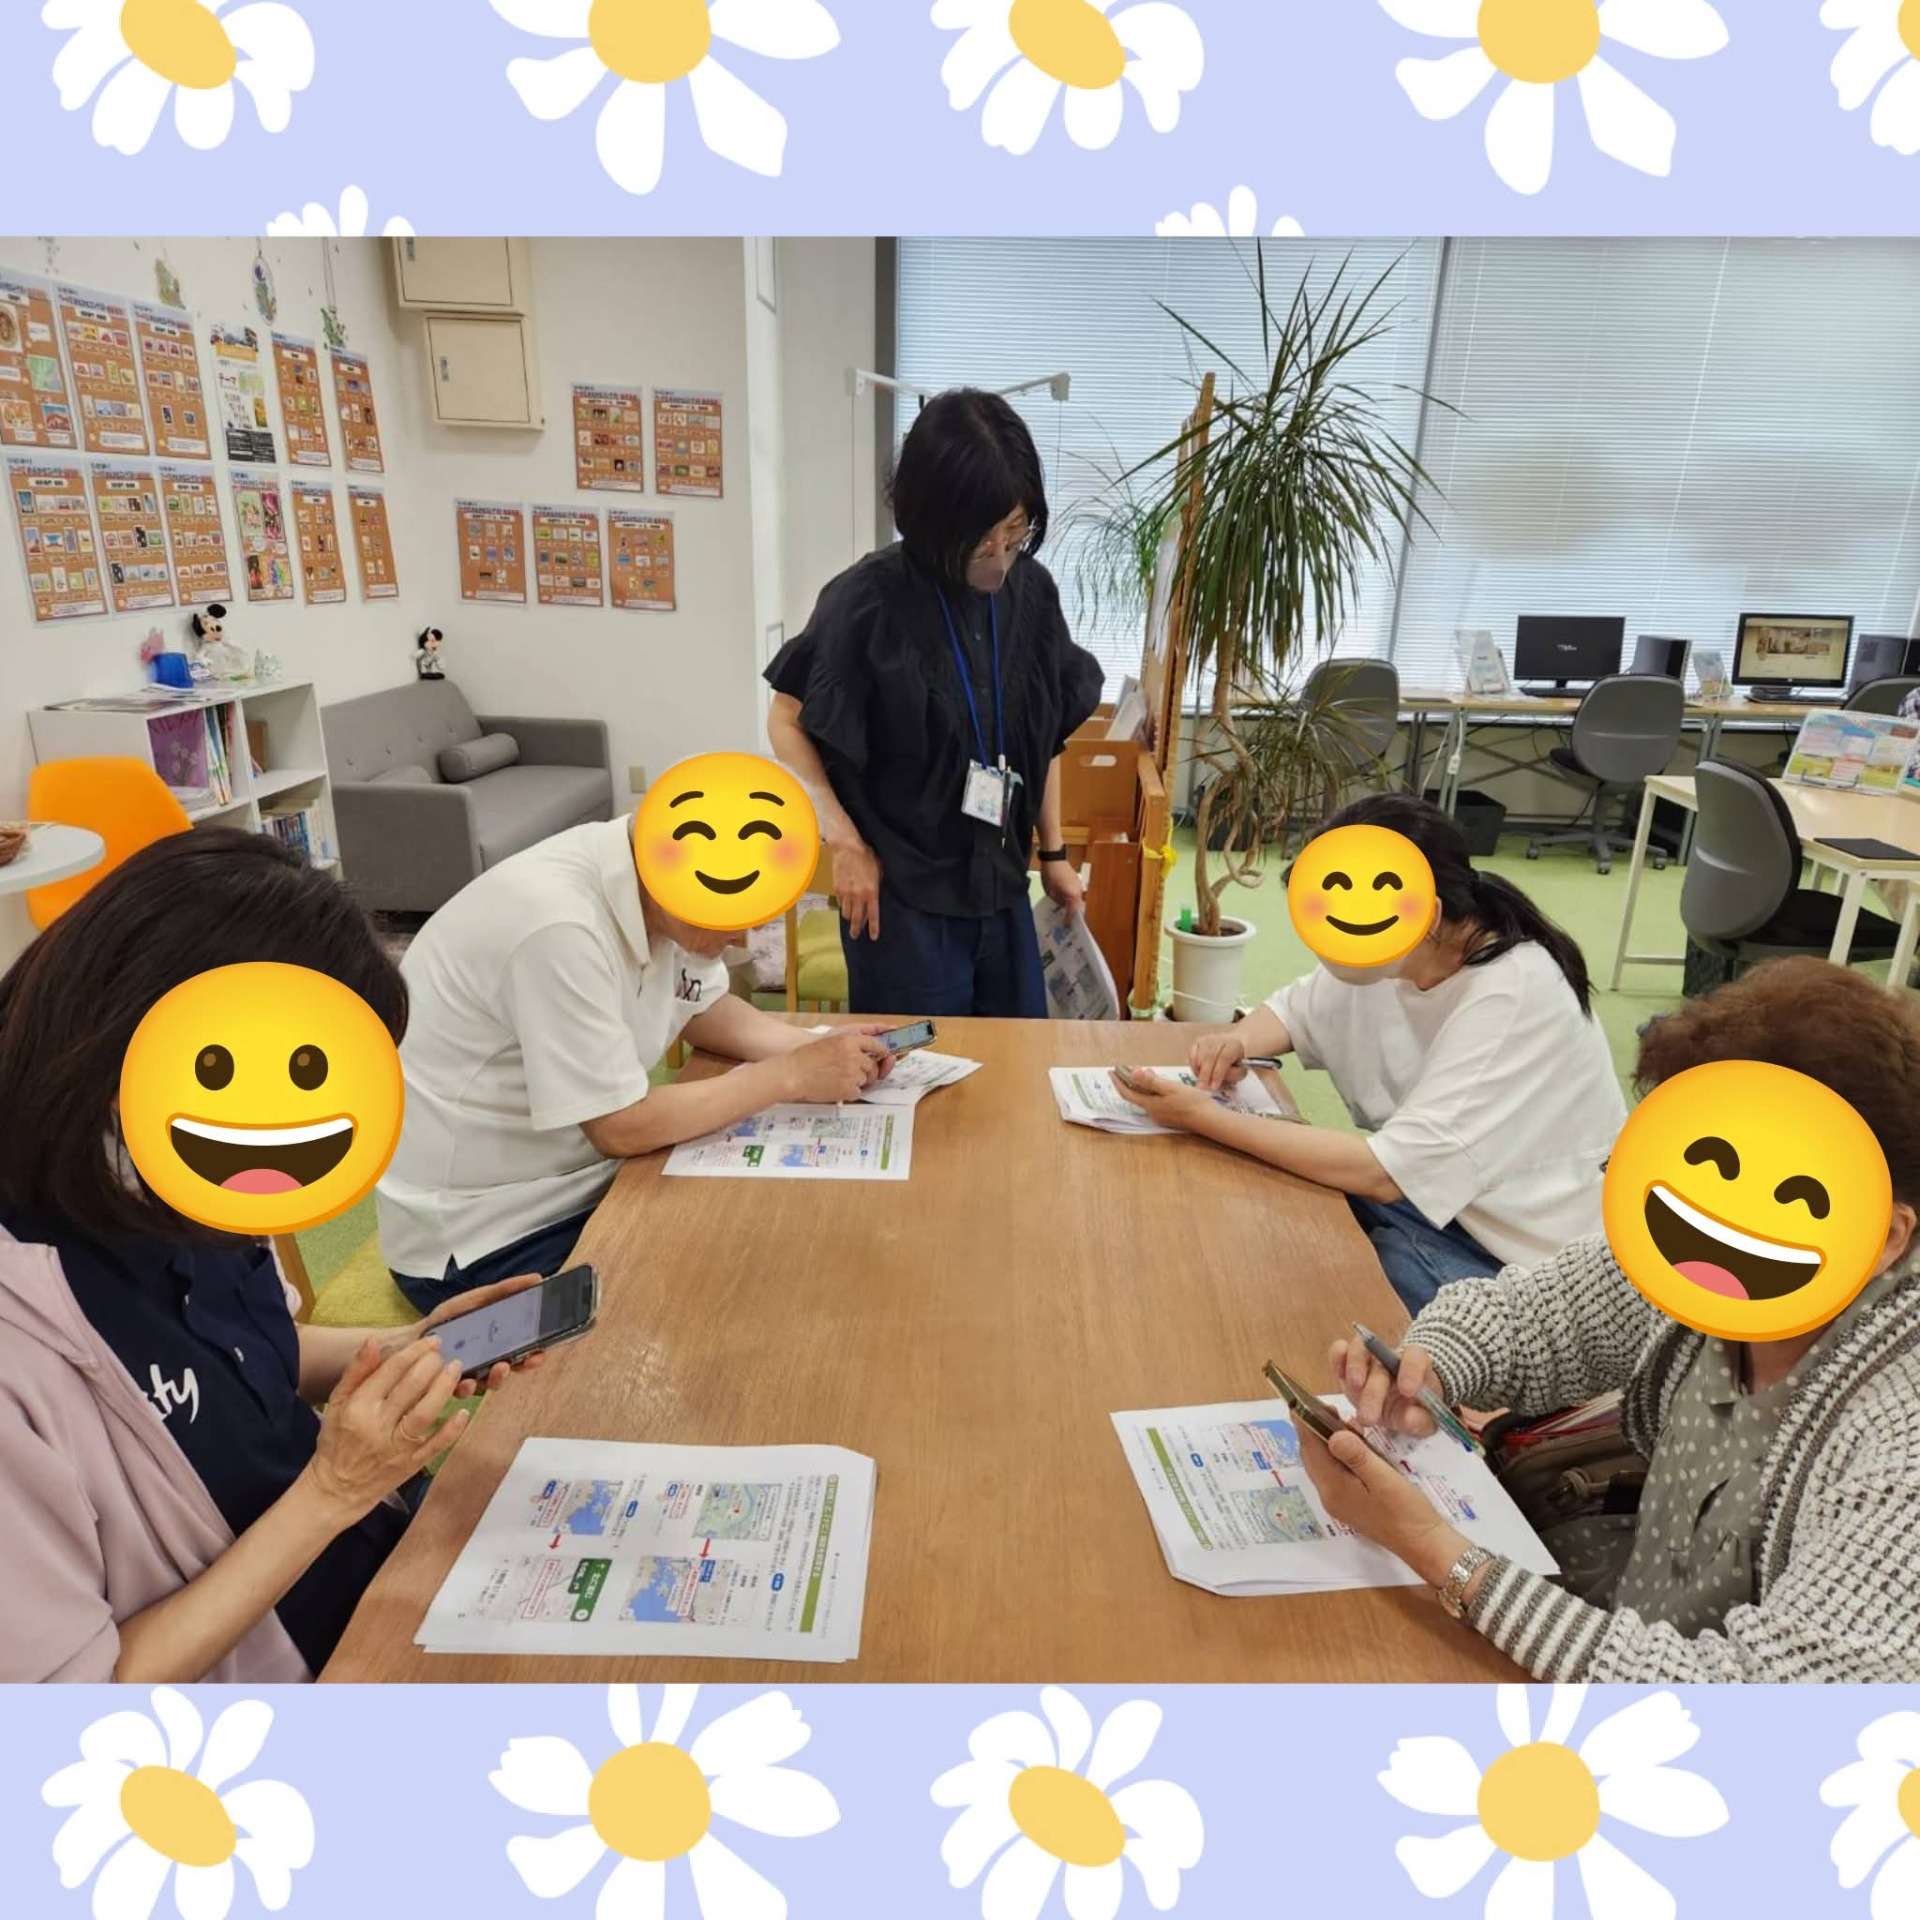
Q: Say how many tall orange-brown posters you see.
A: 15